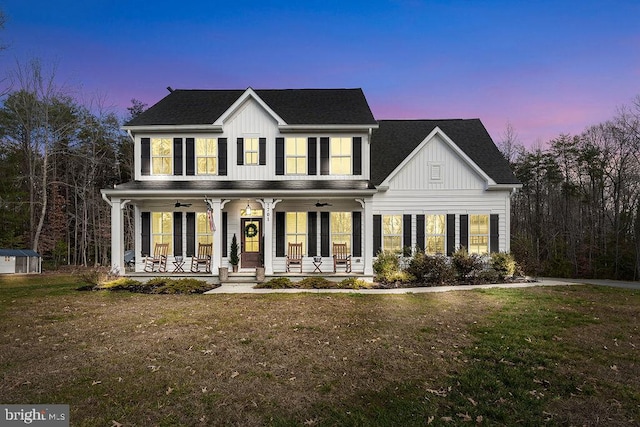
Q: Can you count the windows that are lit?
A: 12